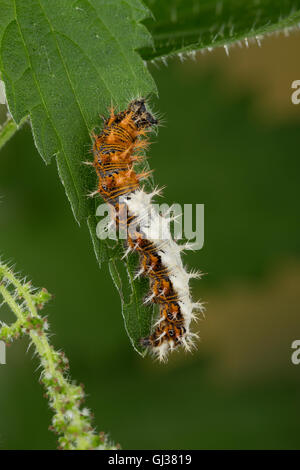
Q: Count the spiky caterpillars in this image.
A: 1